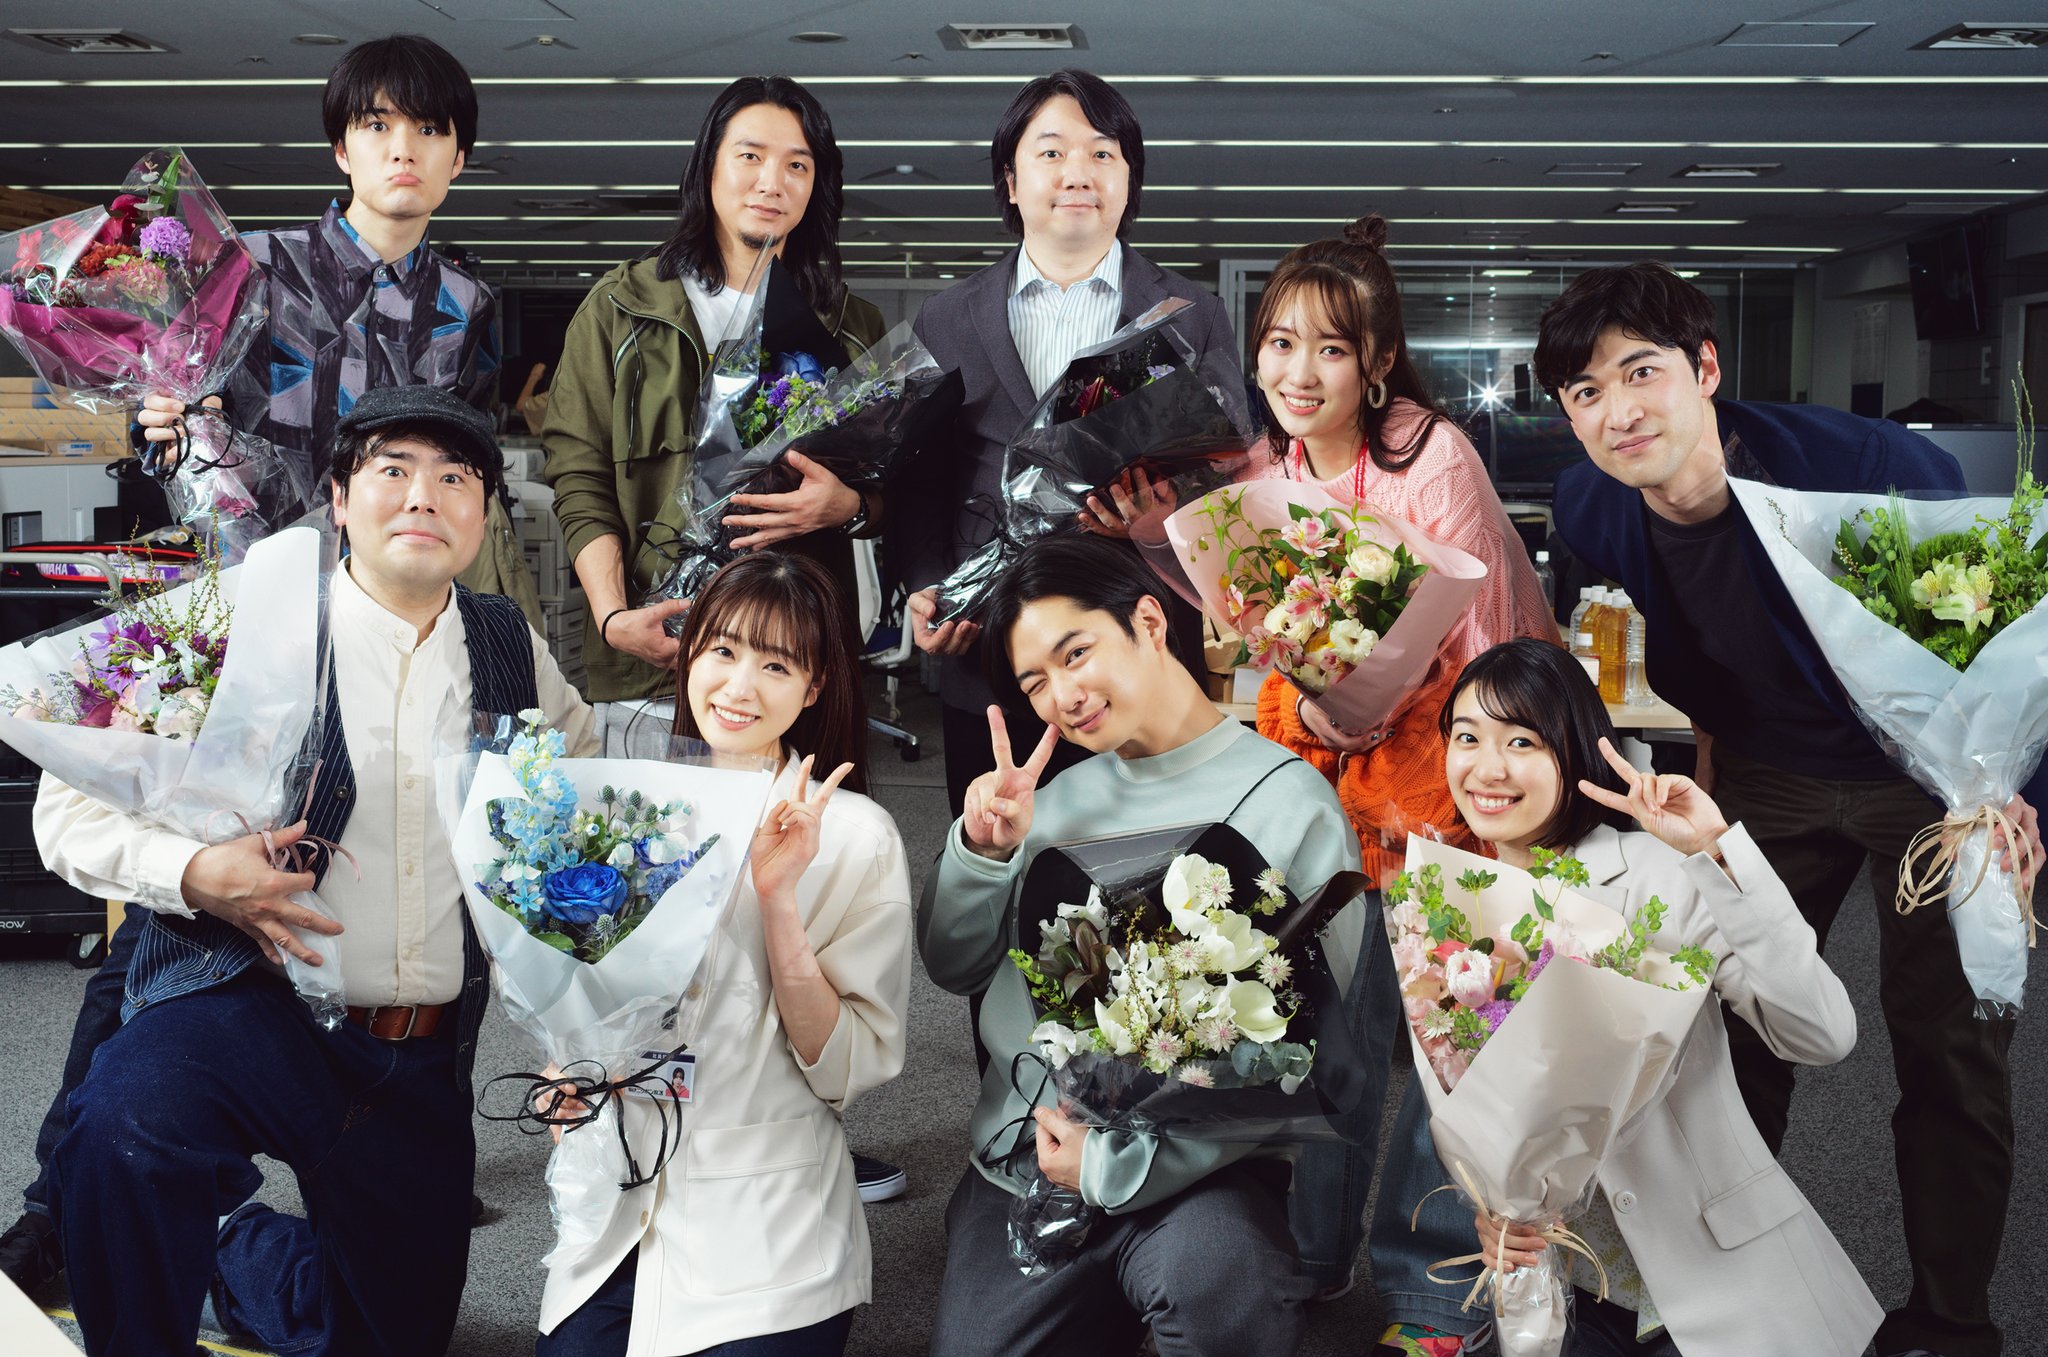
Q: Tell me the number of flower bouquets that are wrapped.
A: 9